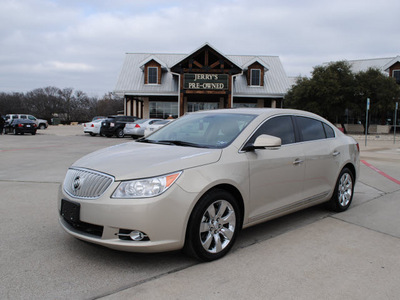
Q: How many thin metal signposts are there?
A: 2